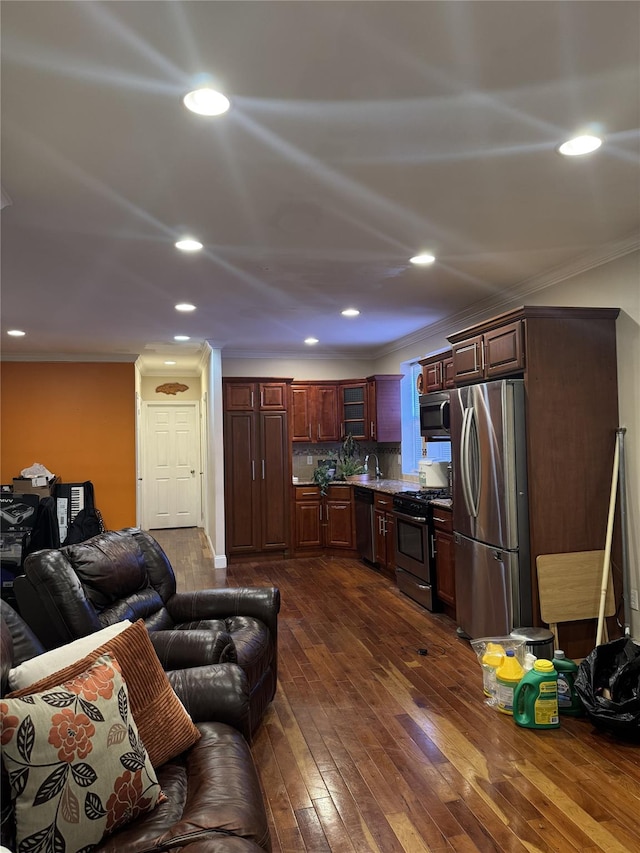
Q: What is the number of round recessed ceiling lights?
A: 10